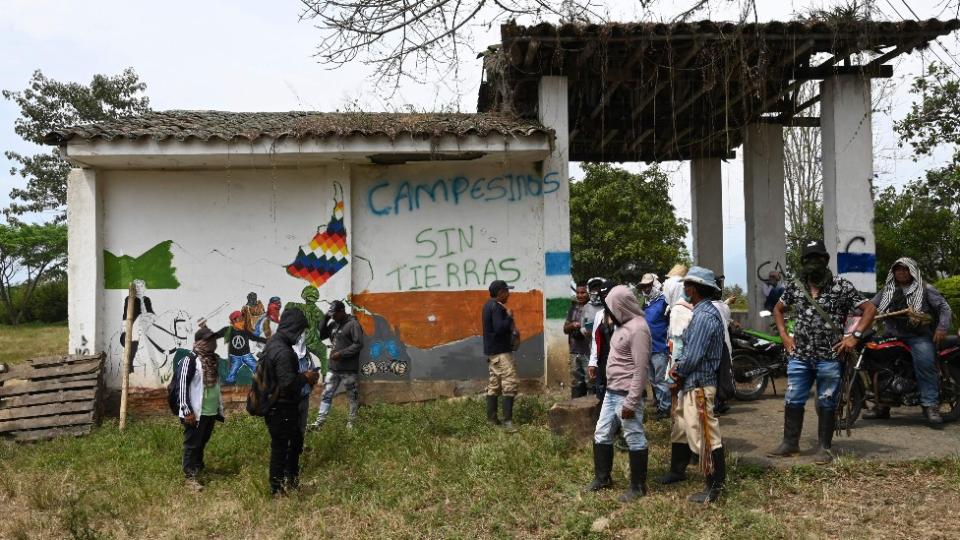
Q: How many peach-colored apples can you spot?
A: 0